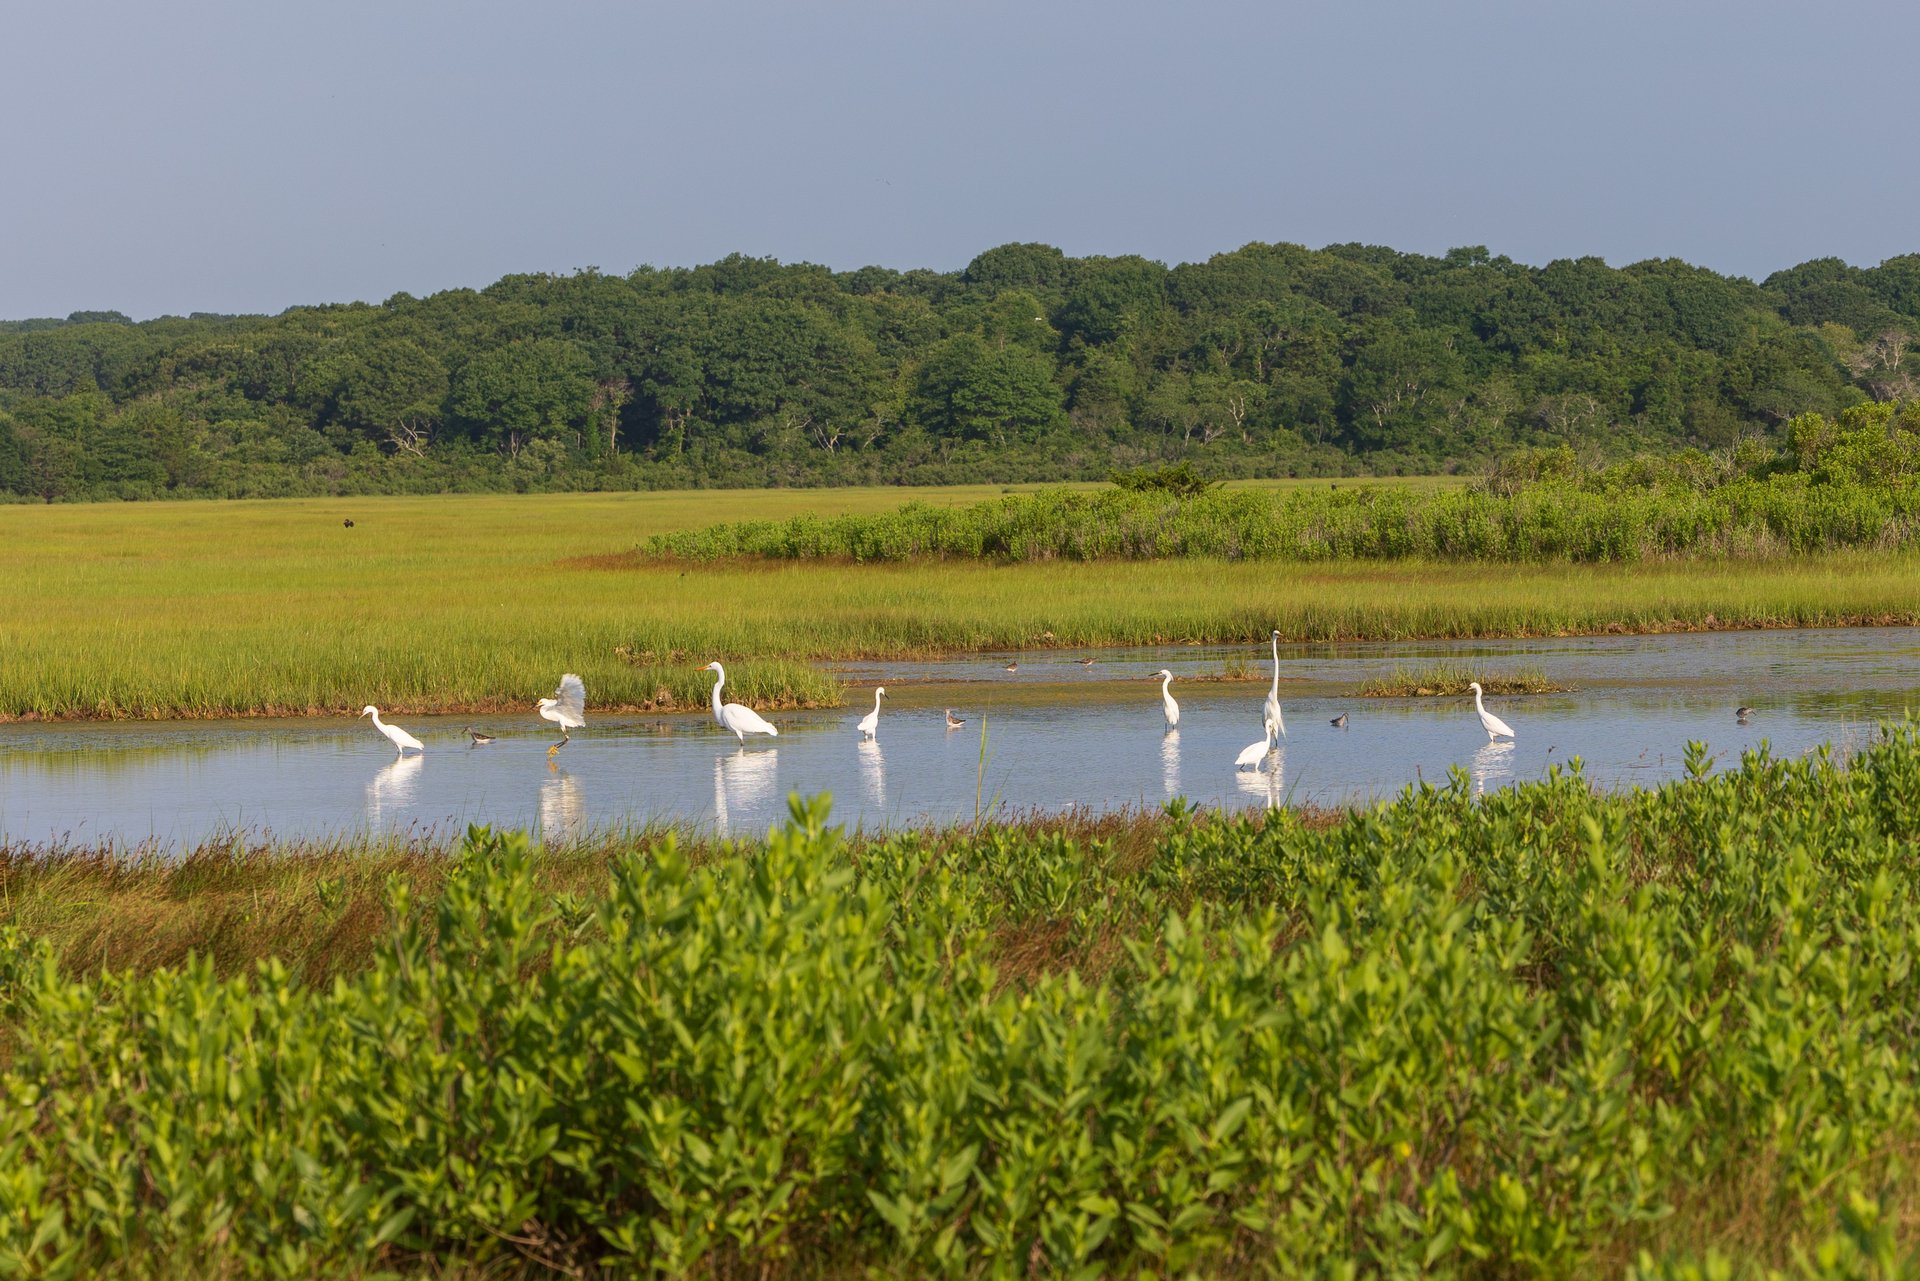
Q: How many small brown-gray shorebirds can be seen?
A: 6